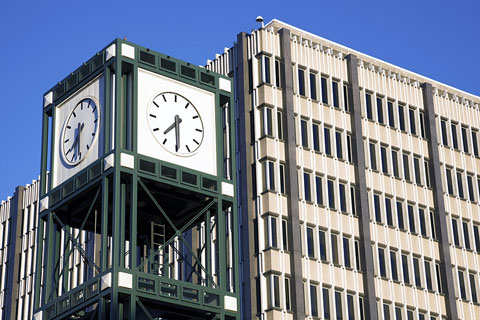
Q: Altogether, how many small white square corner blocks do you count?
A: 12